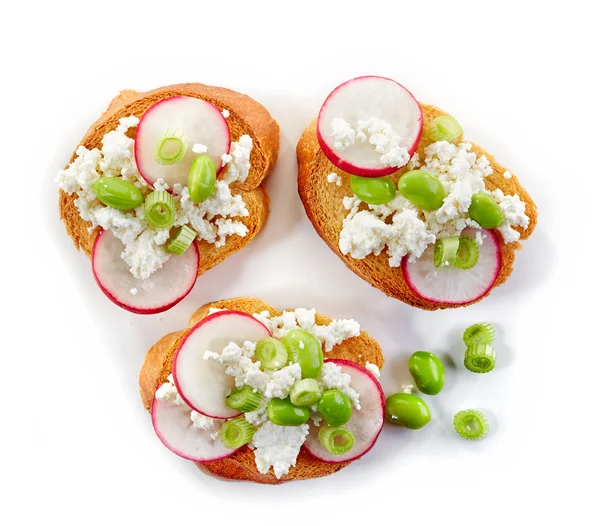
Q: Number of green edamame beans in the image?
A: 10